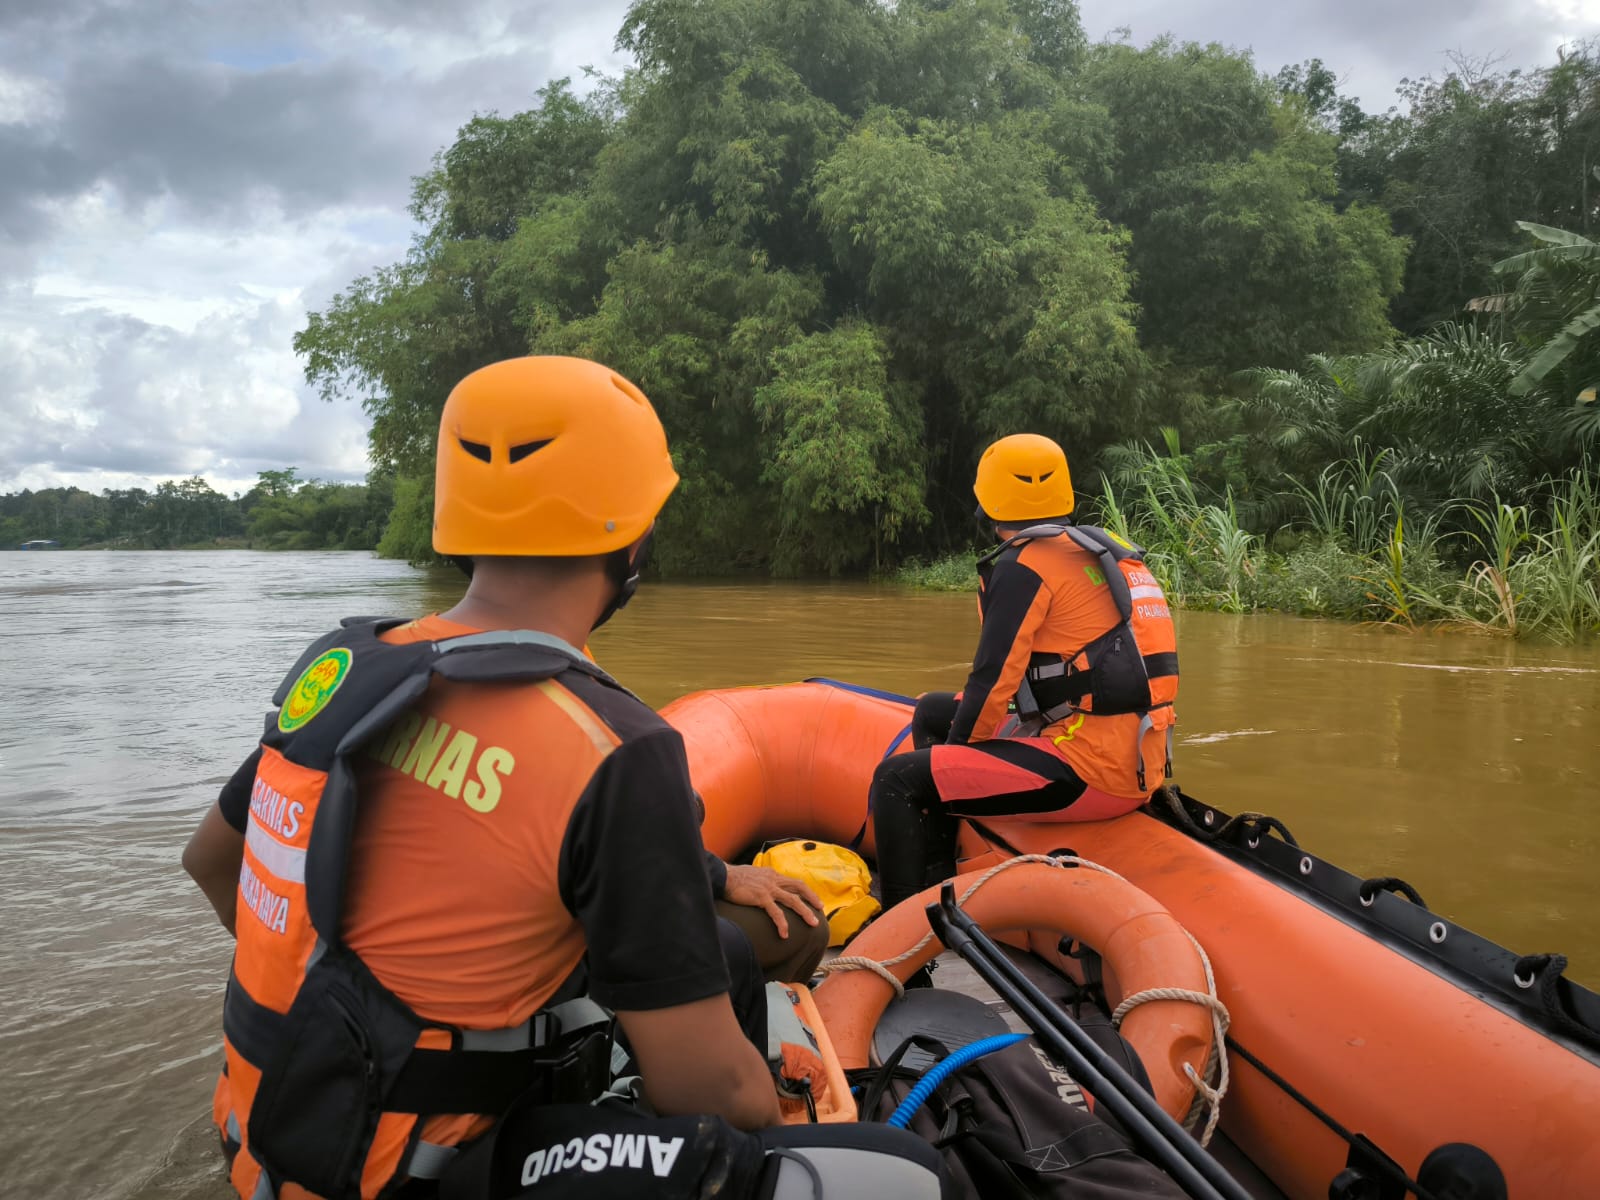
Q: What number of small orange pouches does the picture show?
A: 1